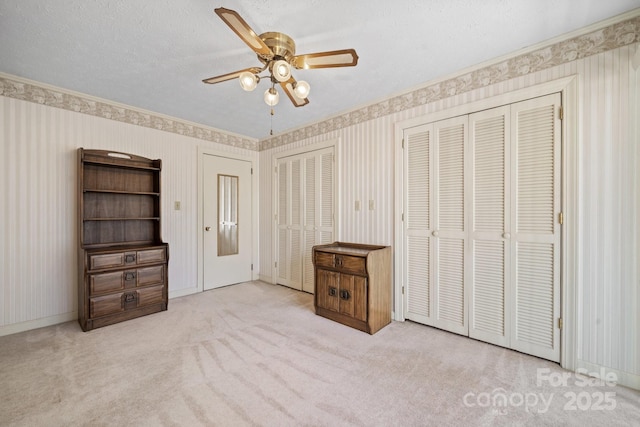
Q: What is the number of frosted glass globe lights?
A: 4